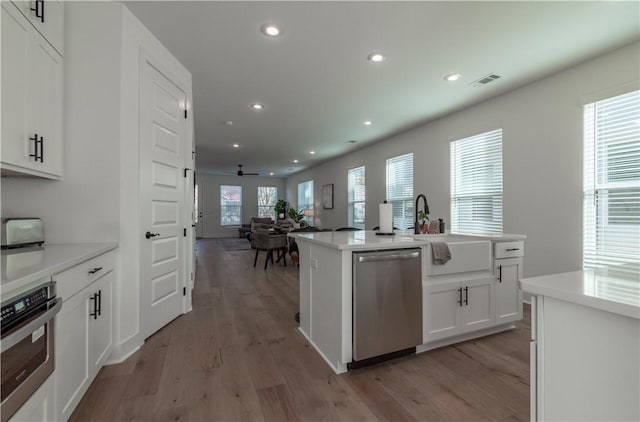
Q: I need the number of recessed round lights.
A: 9